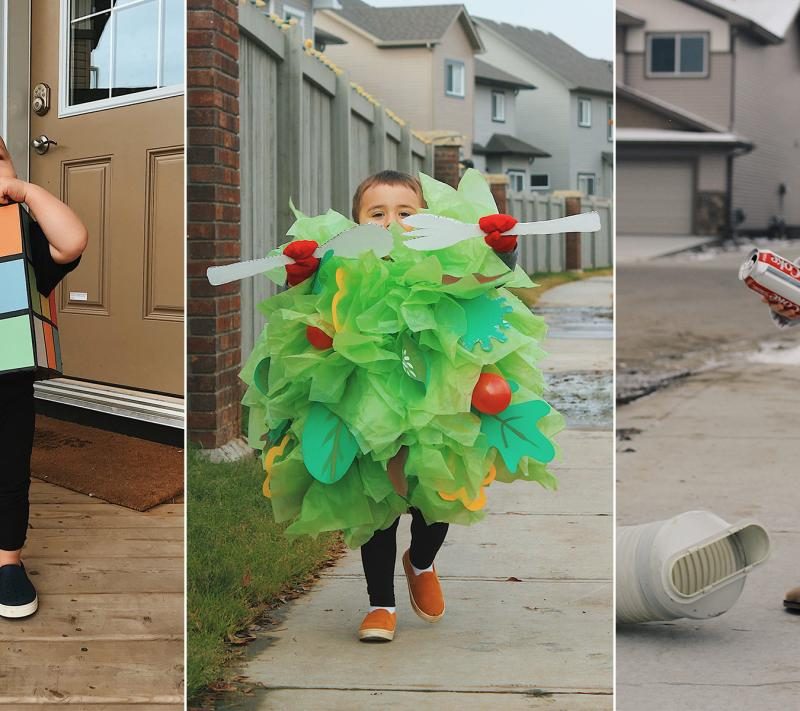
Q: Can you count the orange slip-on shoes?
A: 2